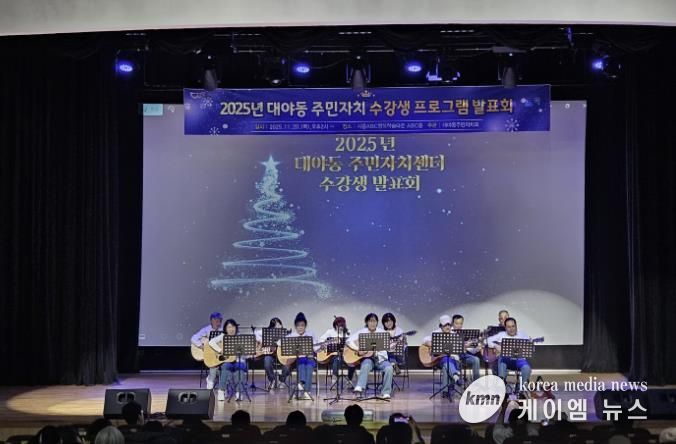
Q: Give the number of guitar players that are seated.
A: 11